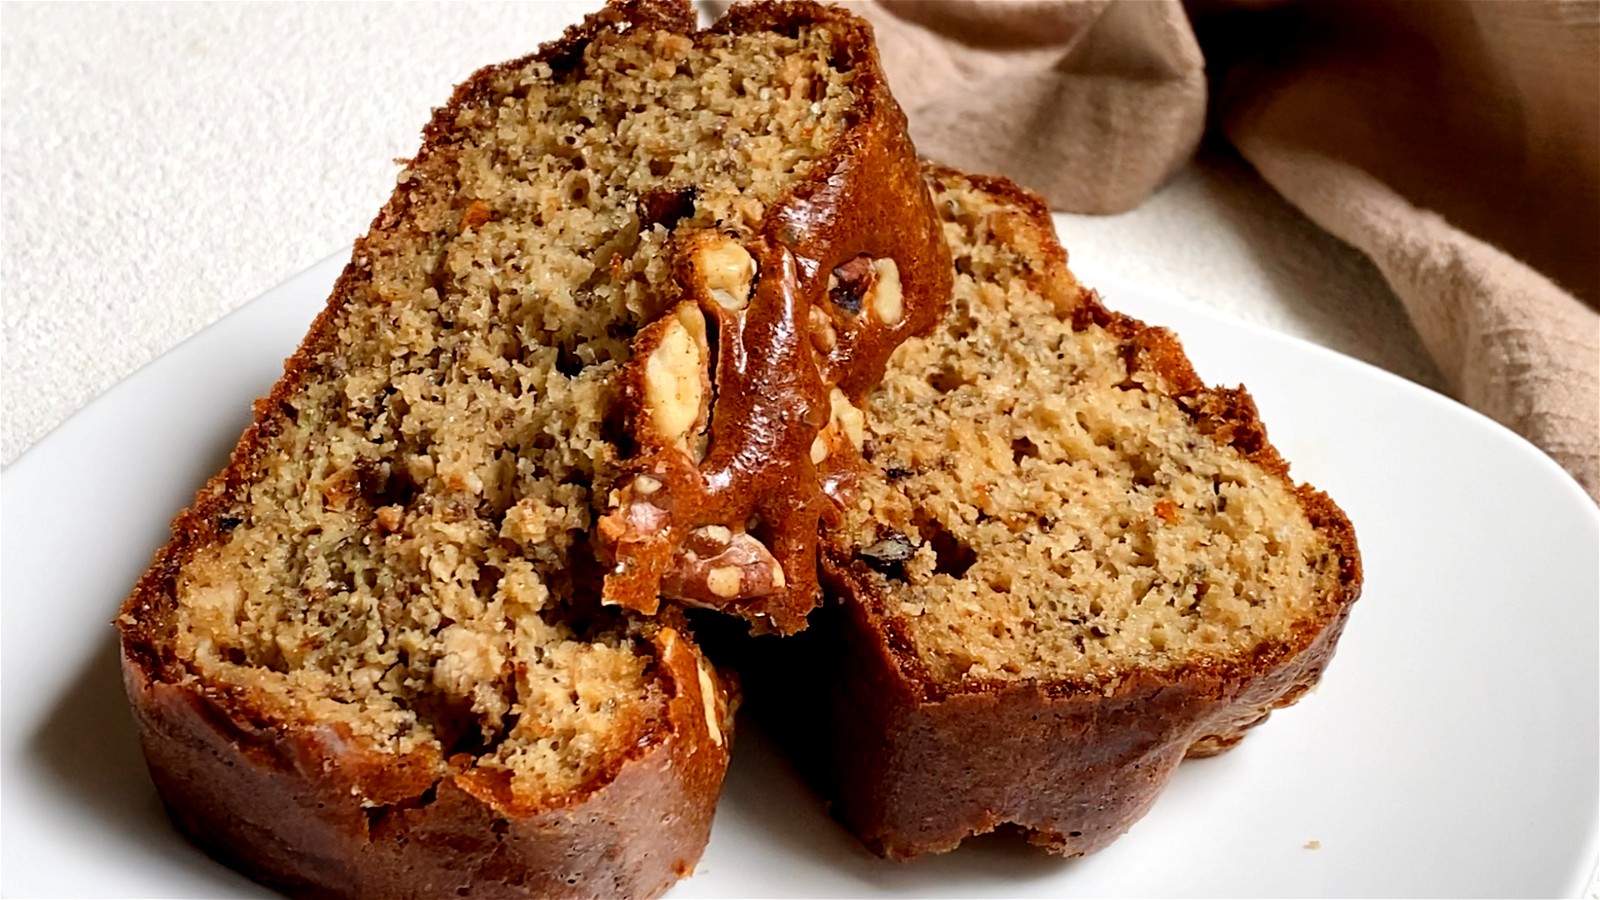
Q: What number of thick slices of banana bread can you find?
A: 2